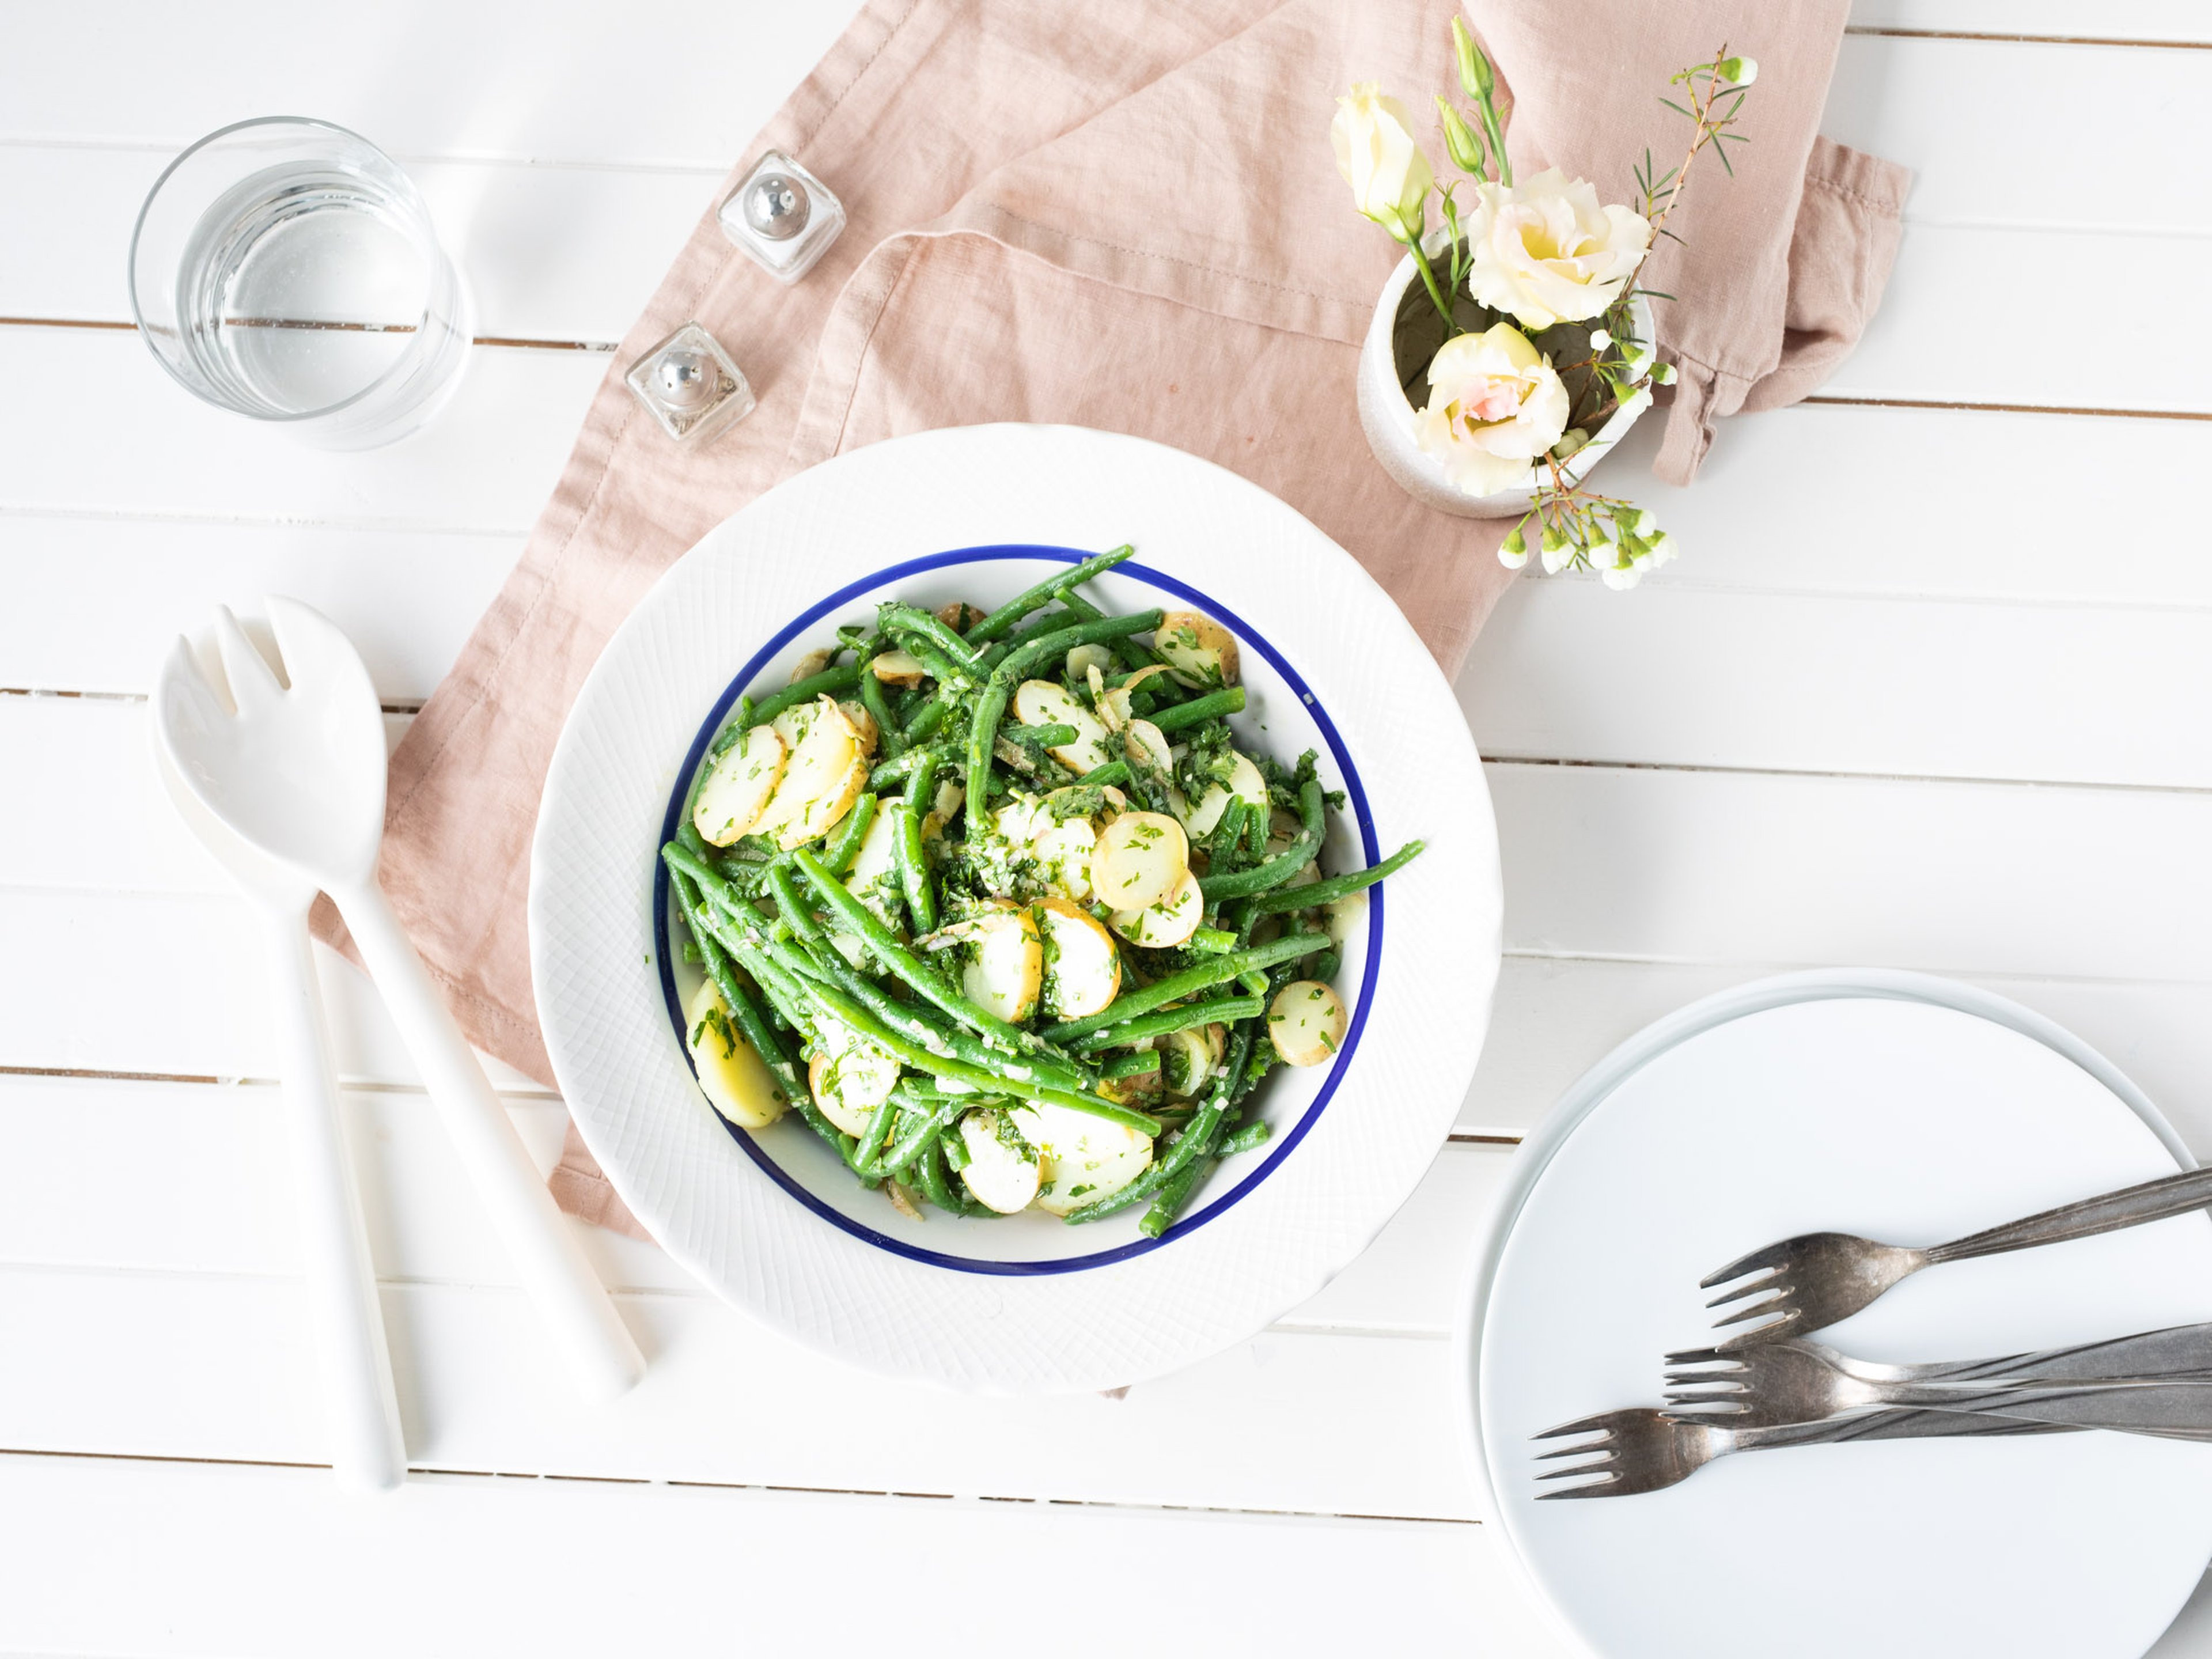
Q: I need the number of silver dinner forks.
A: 4